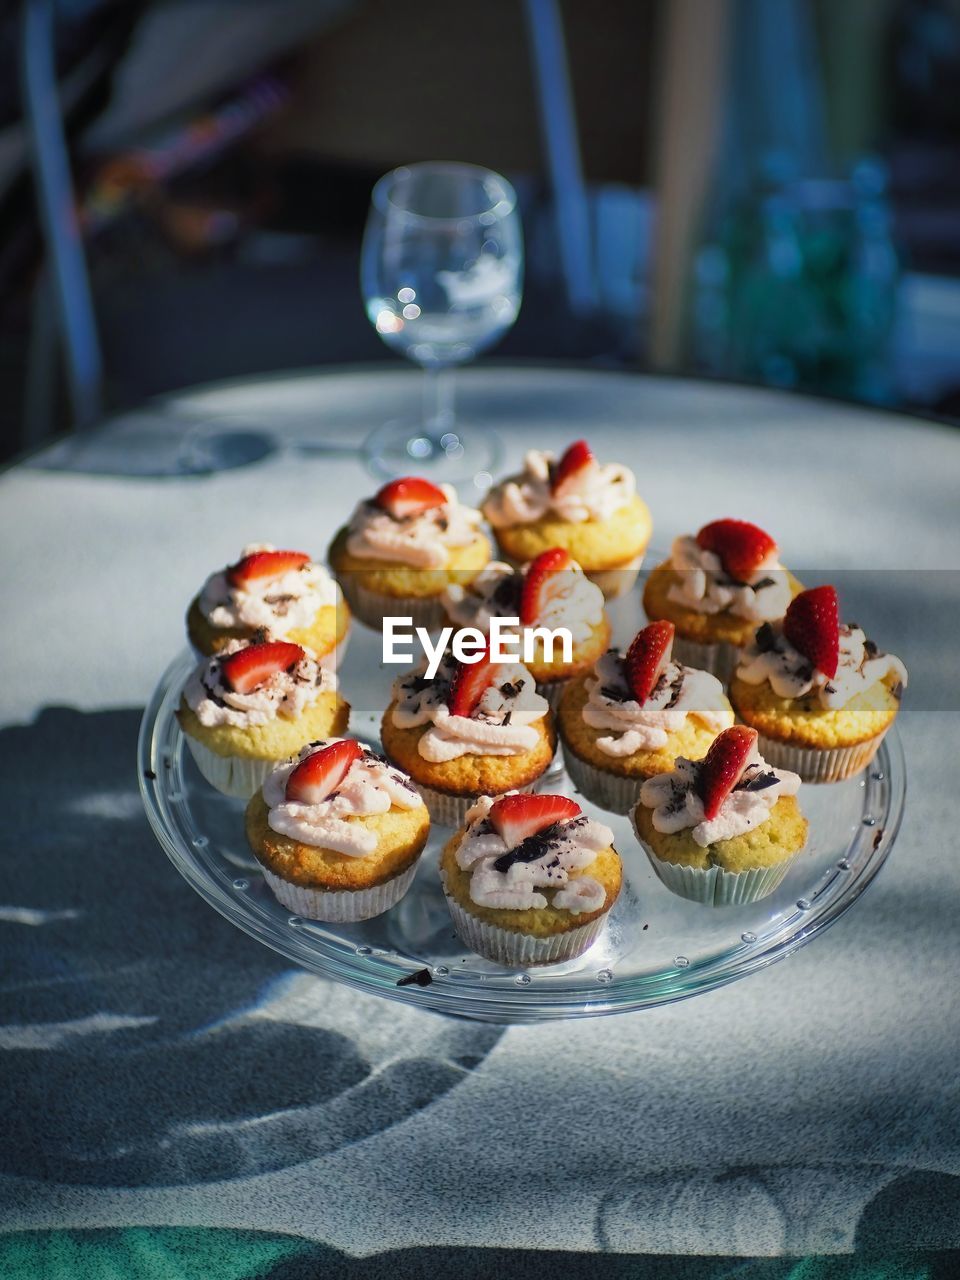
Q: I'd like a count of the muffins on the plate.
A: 12